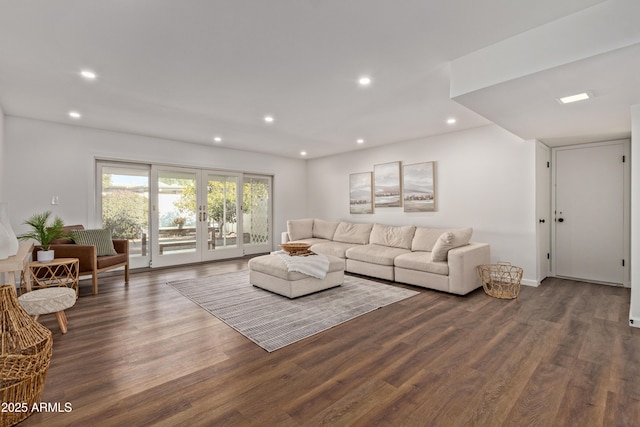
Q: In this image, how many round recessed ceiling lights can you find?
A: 8